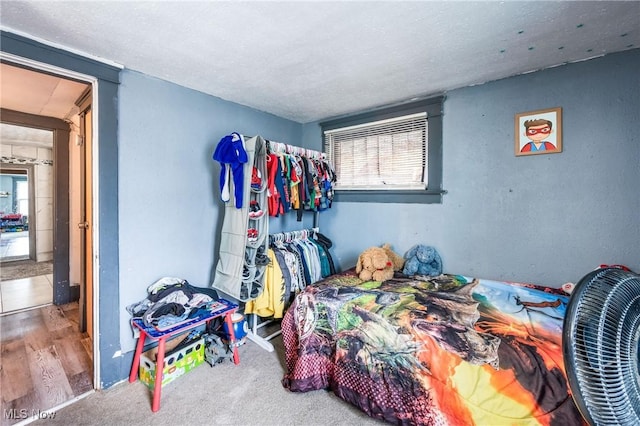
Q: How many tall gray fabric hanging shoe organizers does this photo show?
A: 1